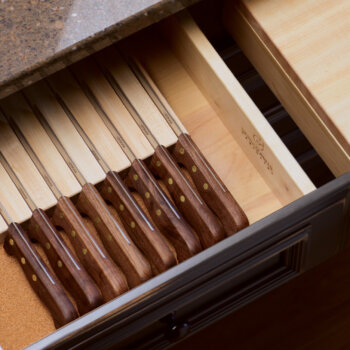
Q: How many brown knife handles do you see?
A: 8